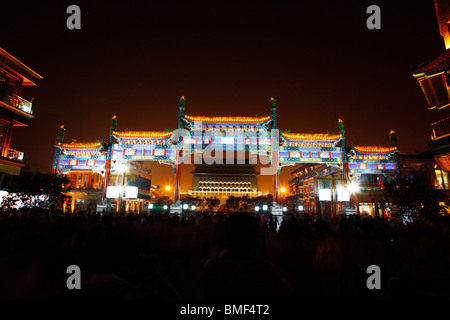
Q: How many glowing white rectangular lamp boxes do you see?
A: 4